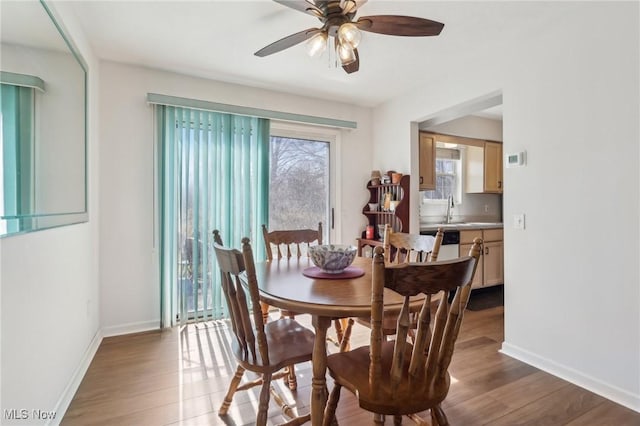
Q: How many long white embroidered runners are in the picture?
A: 0